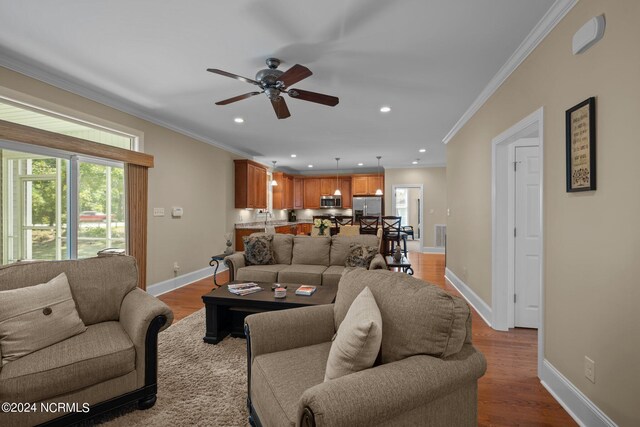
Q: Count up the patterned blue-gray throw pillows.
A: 2